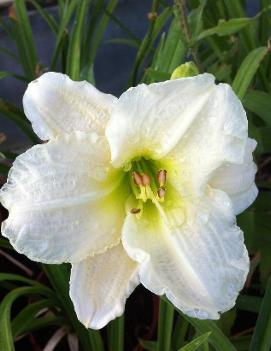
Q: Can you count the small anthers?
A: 5